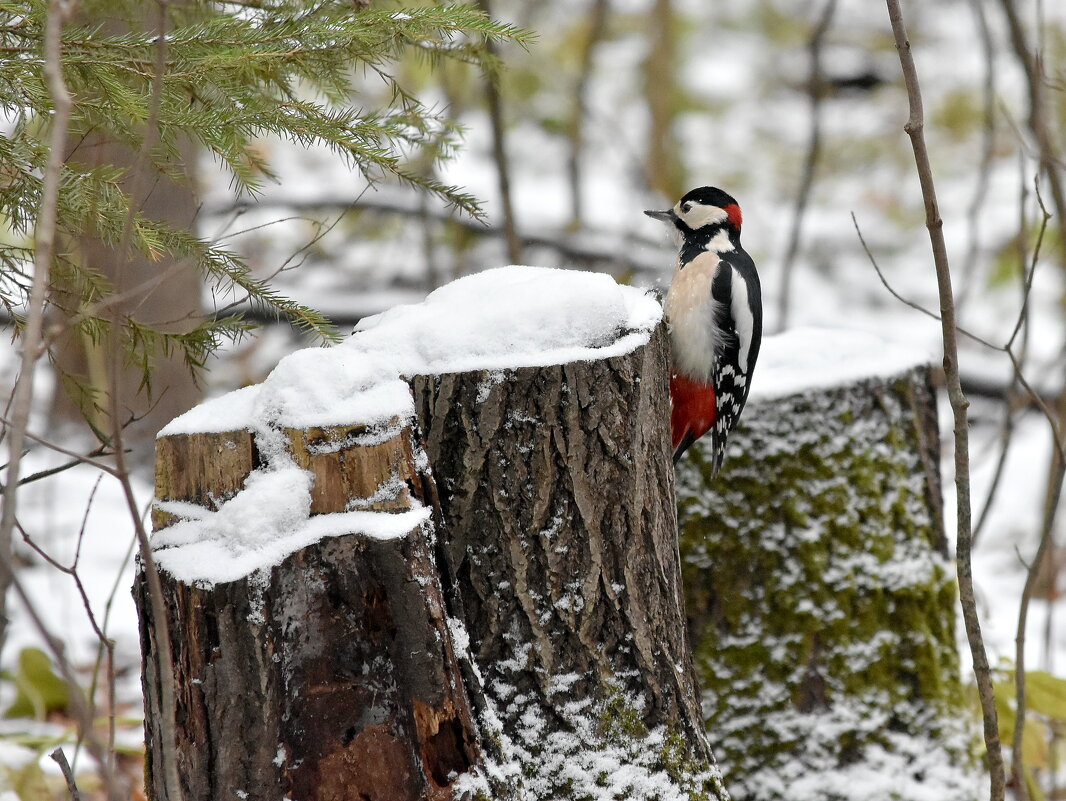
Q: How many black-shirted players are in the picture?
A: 0